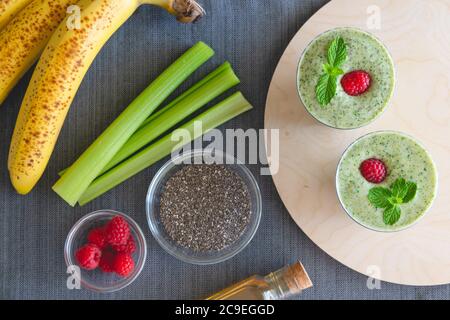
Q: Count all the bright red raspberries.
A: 8